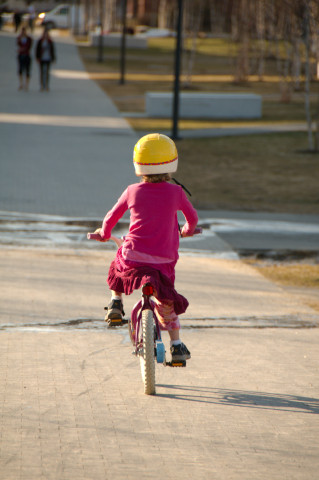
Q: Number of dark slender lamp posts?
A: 3